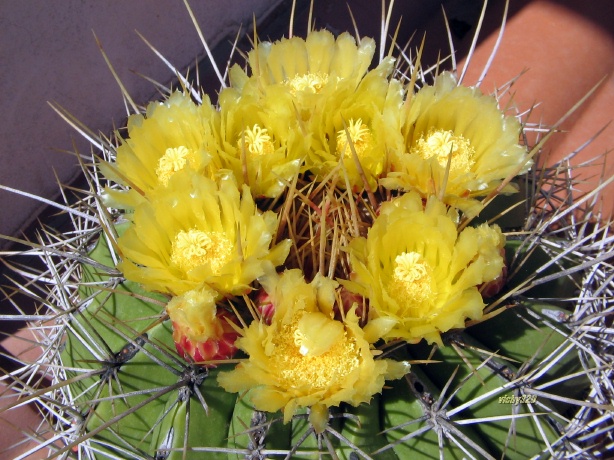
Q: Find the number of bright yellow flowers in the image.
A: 8